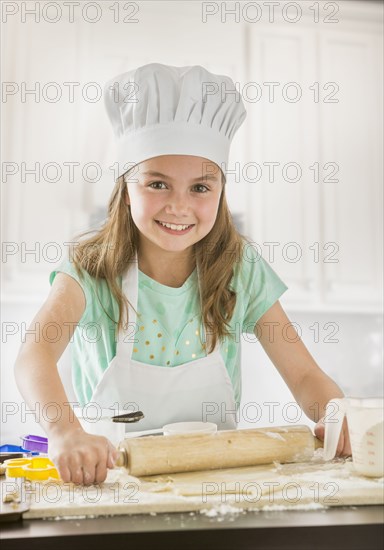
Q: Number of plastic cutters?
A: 3